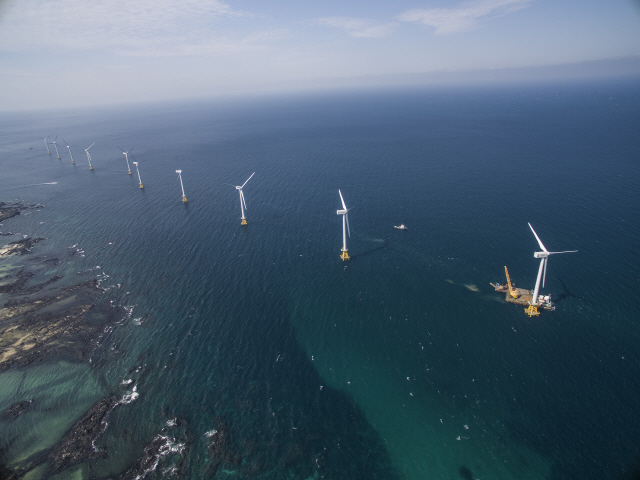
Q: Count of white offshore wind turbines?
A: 10